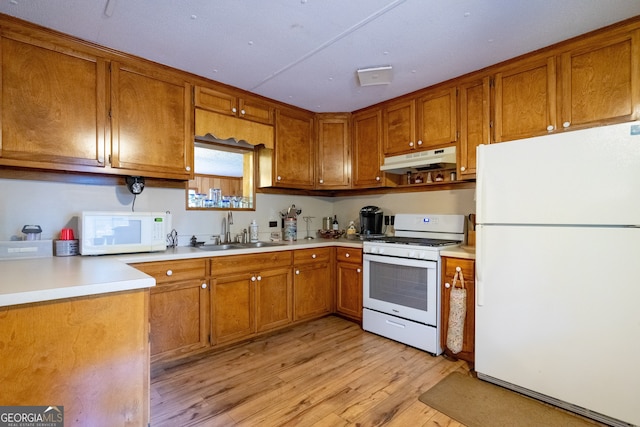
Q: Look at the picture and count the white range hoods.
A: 1